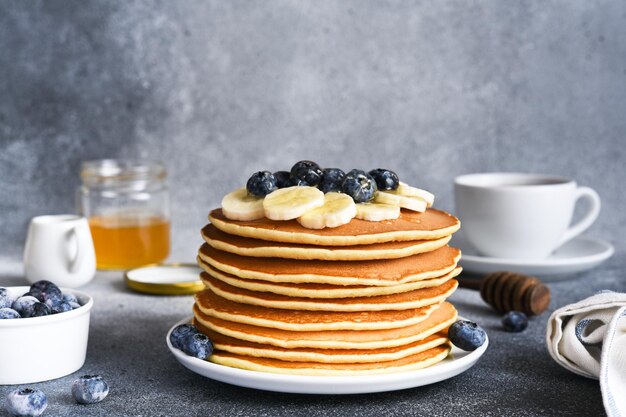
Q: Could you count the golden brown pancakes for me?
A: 9